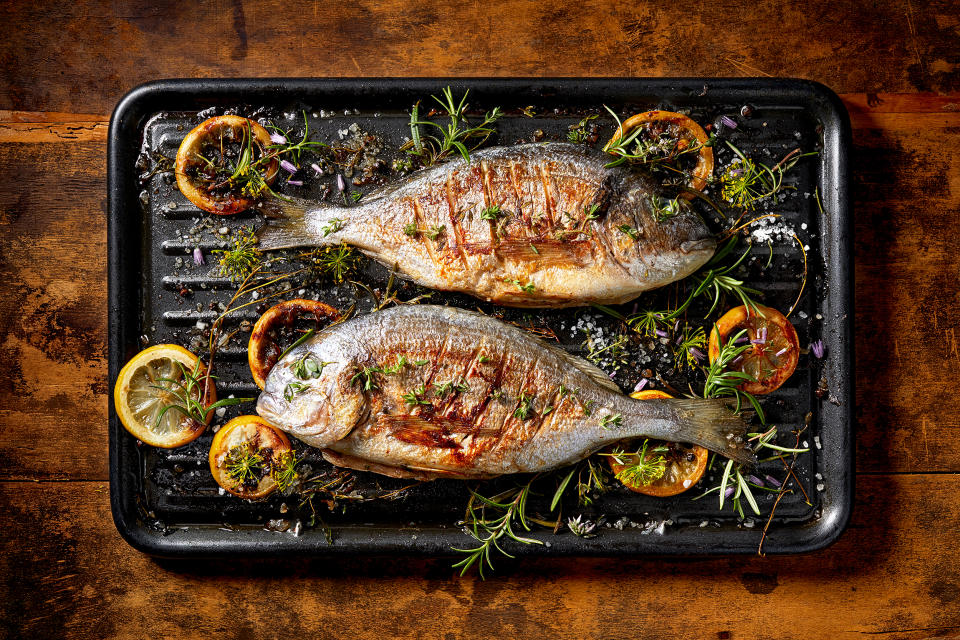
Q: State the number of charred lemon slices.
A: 6